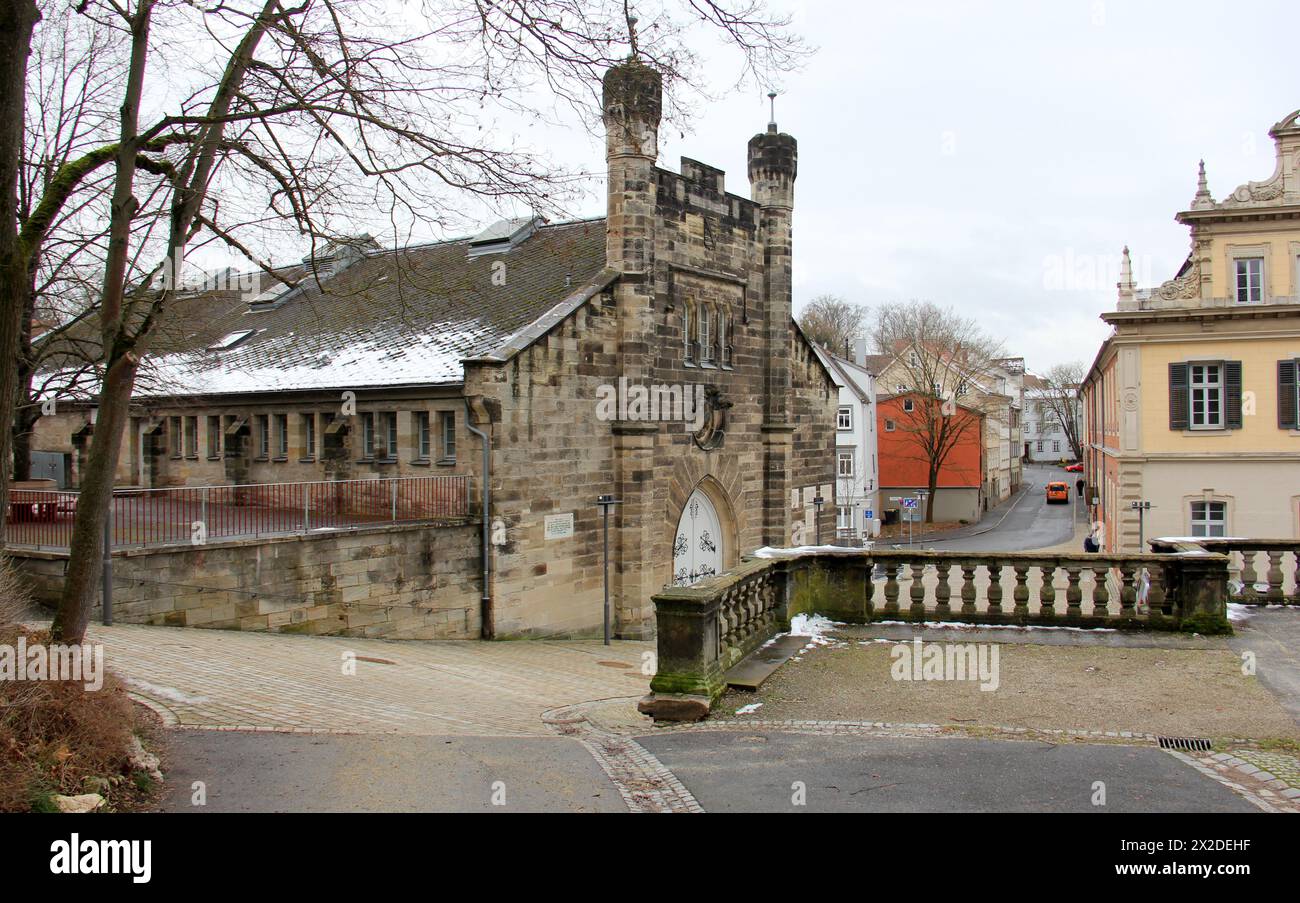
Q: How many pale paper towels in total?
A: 0